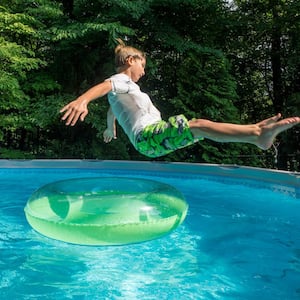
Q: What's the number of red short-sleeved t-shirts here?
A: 0